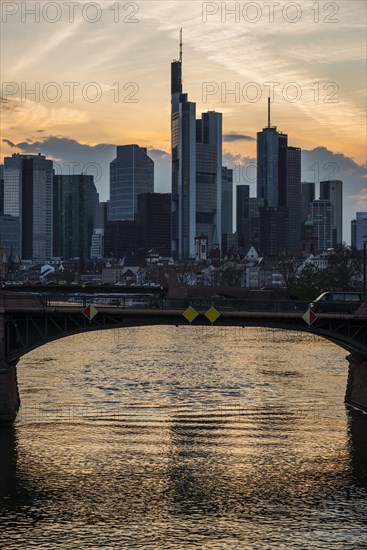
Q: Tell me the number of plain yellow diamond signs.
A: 2